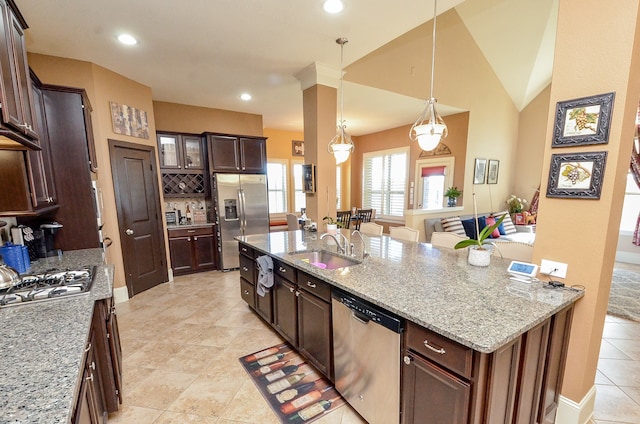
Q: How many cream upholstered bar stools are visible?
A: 4